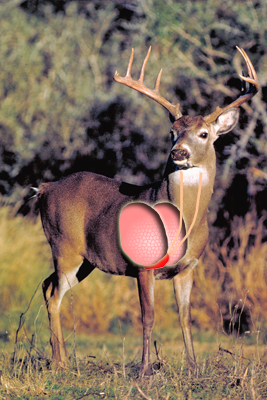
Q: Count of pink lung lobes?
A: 2